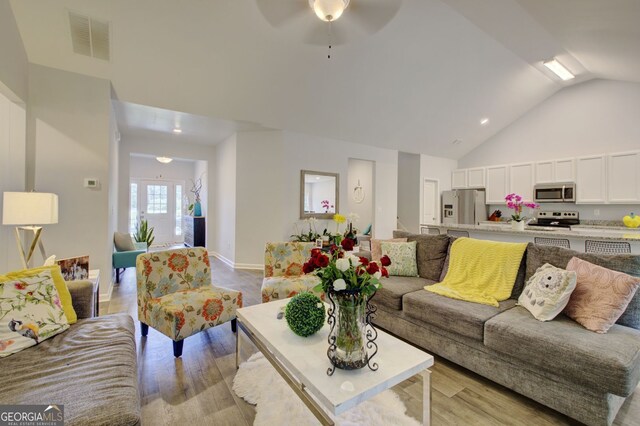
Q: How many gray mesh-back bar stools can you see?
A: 4